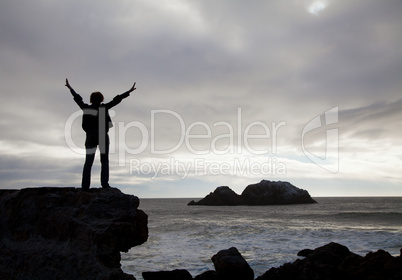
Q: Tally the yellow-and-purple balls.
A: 0